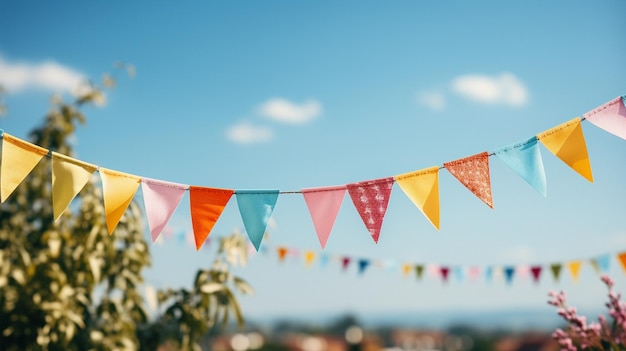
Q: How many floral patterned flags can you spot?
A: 2